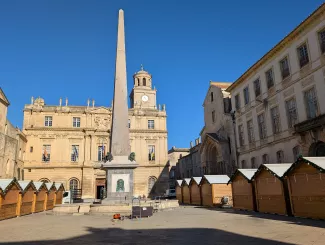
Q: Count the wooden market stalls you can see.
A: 12